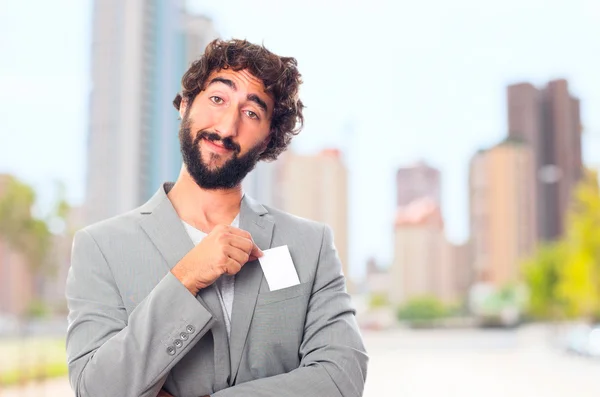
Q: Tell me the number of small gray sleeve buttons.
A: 4